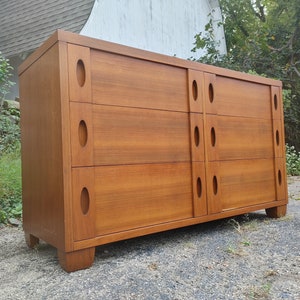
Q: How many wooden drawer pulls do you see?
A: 12